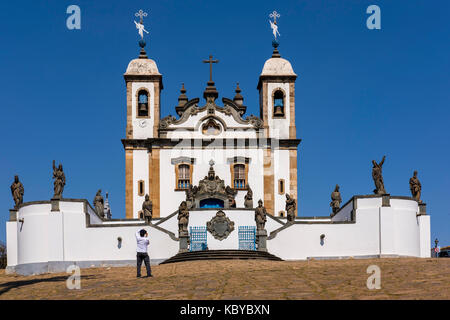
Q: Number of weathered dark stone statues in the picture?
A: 12